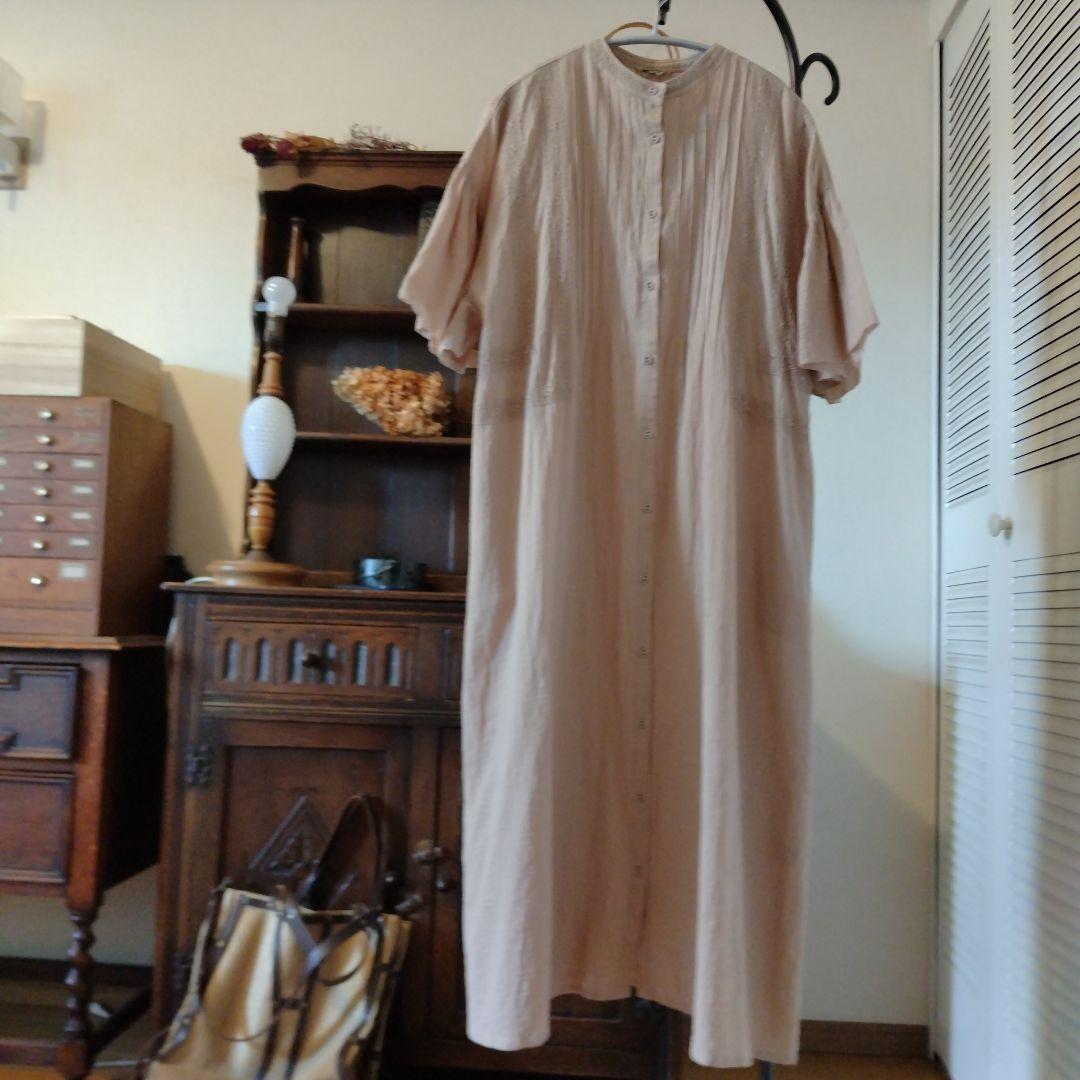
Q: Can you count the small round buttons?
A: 12